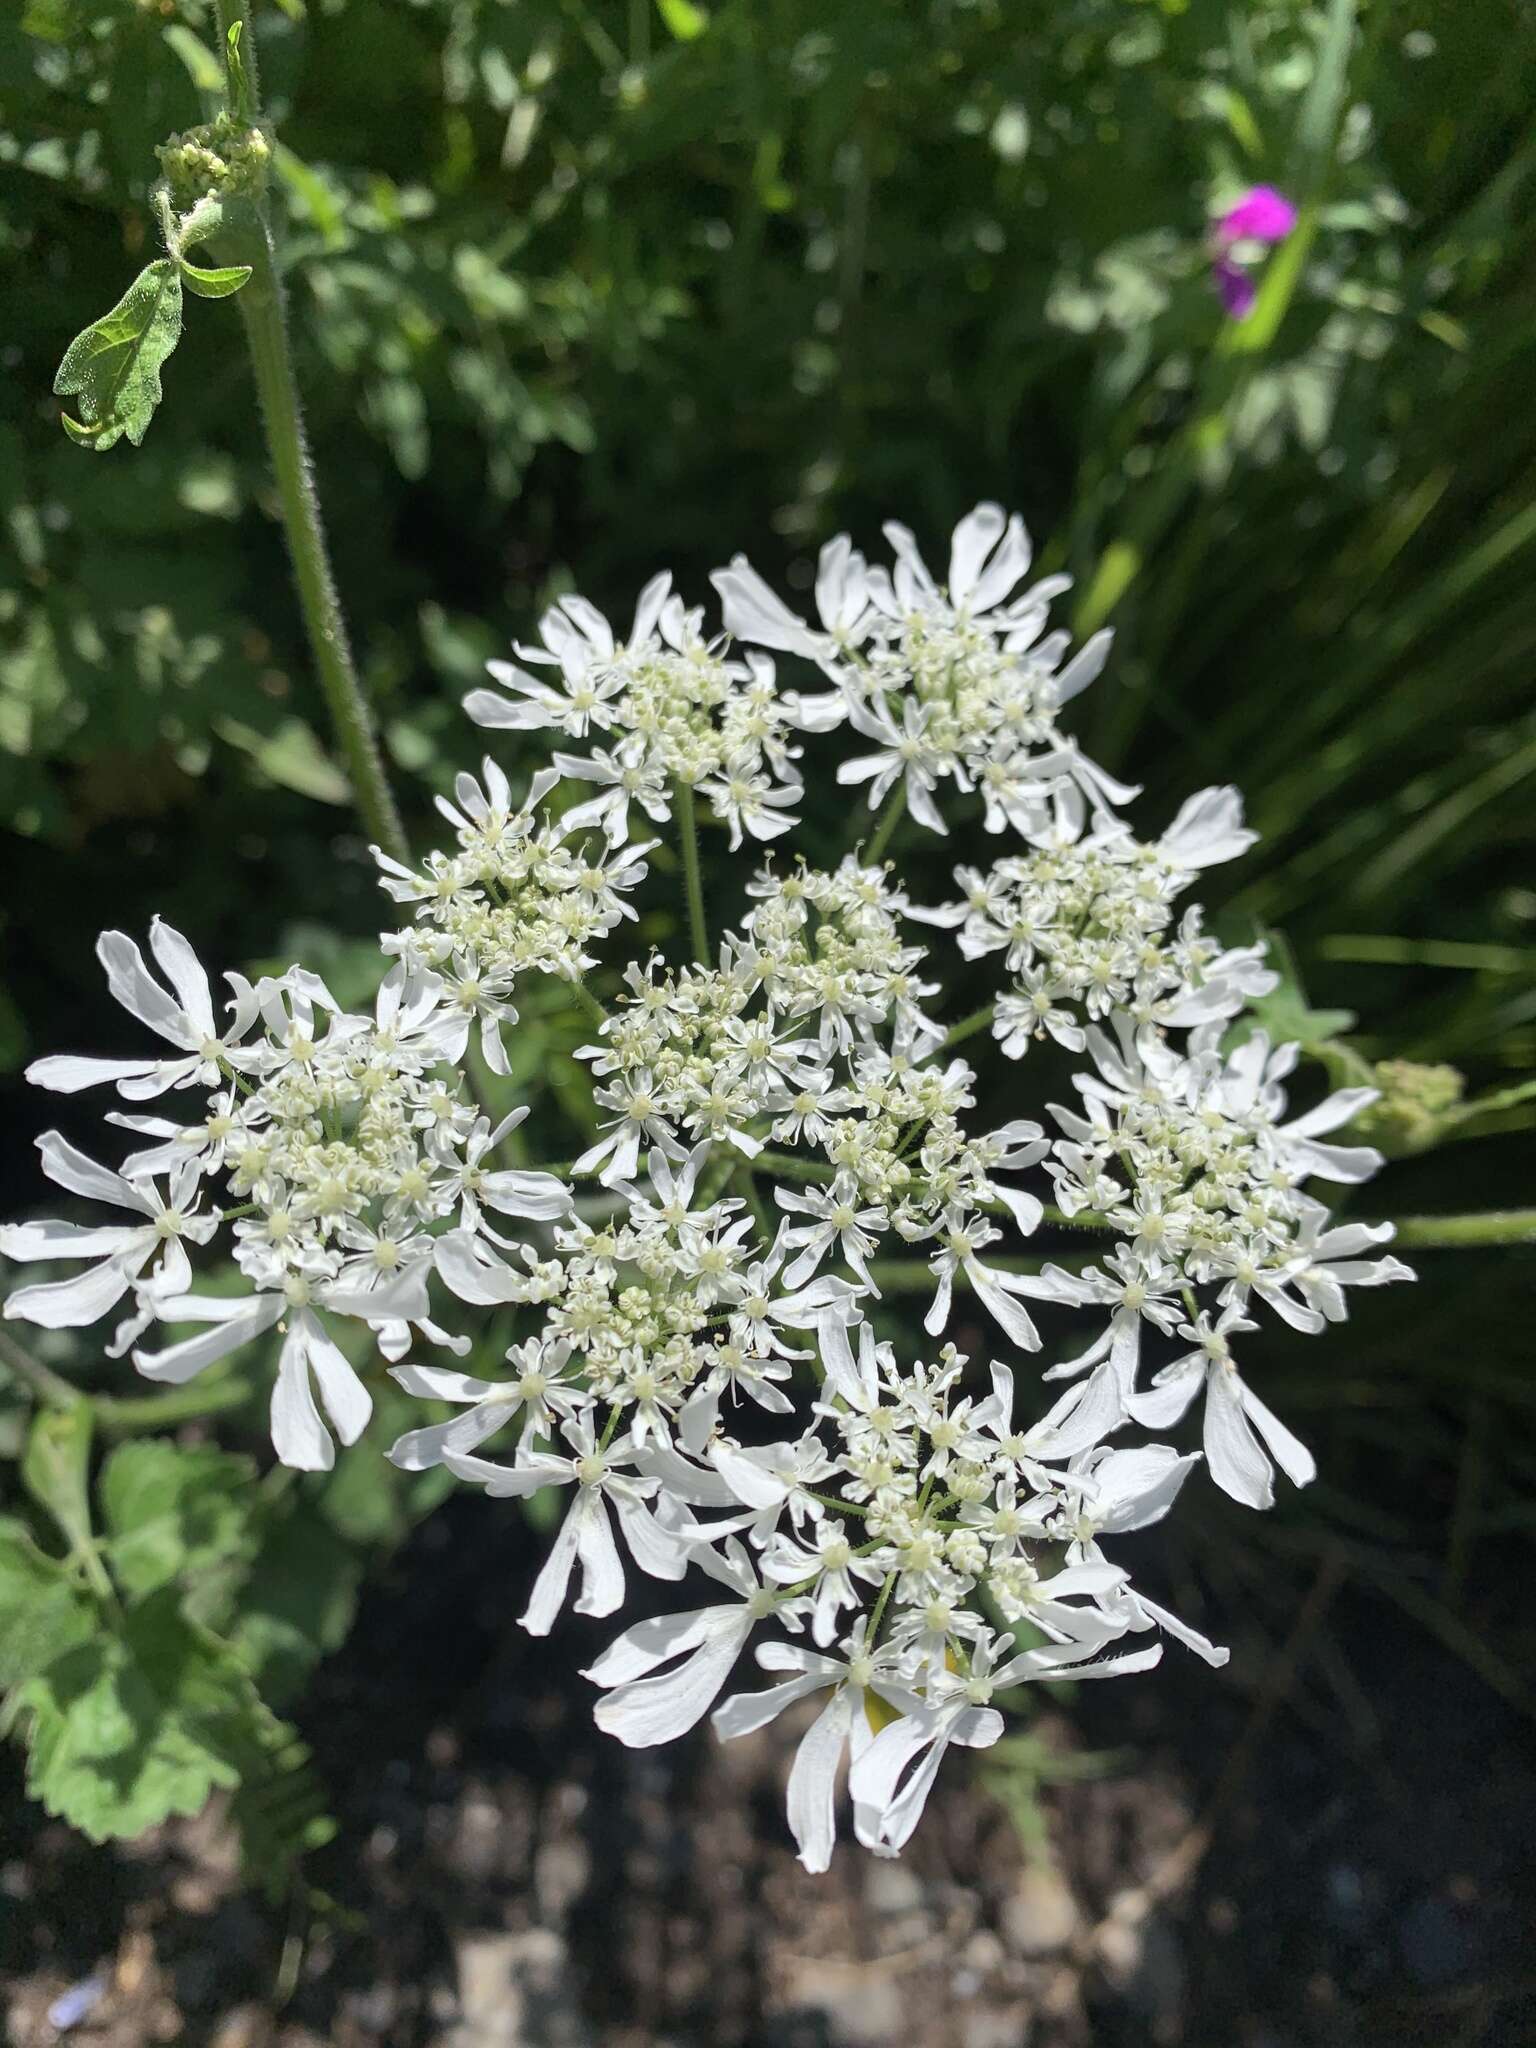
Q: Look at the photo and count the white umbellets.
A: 11